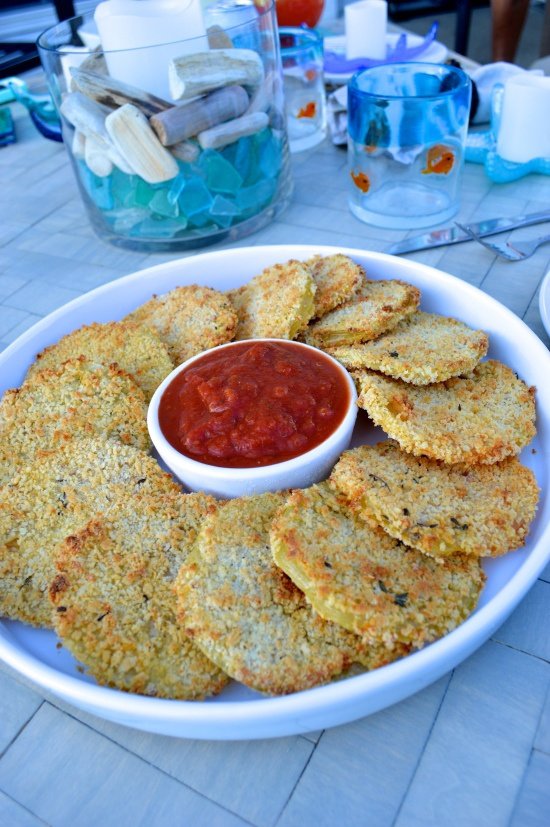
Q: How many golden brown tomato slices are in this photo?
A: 13